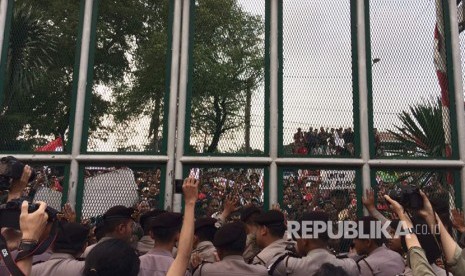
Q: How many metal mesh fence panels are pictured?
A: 10